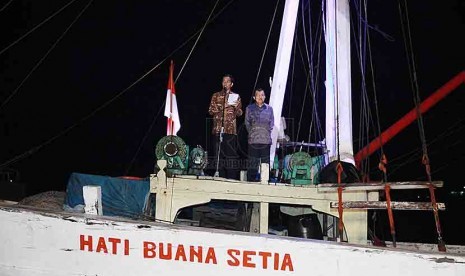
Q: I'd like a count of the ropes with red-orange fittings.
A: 3